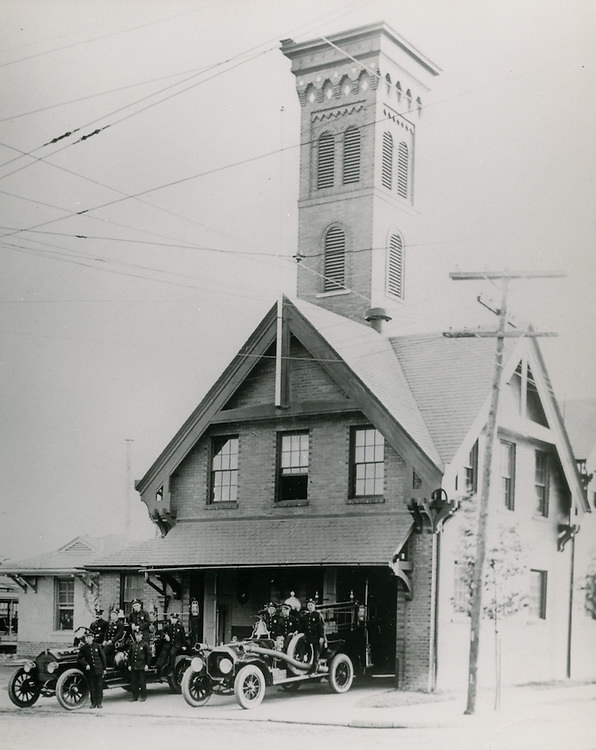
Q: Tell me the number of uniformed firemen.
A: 9